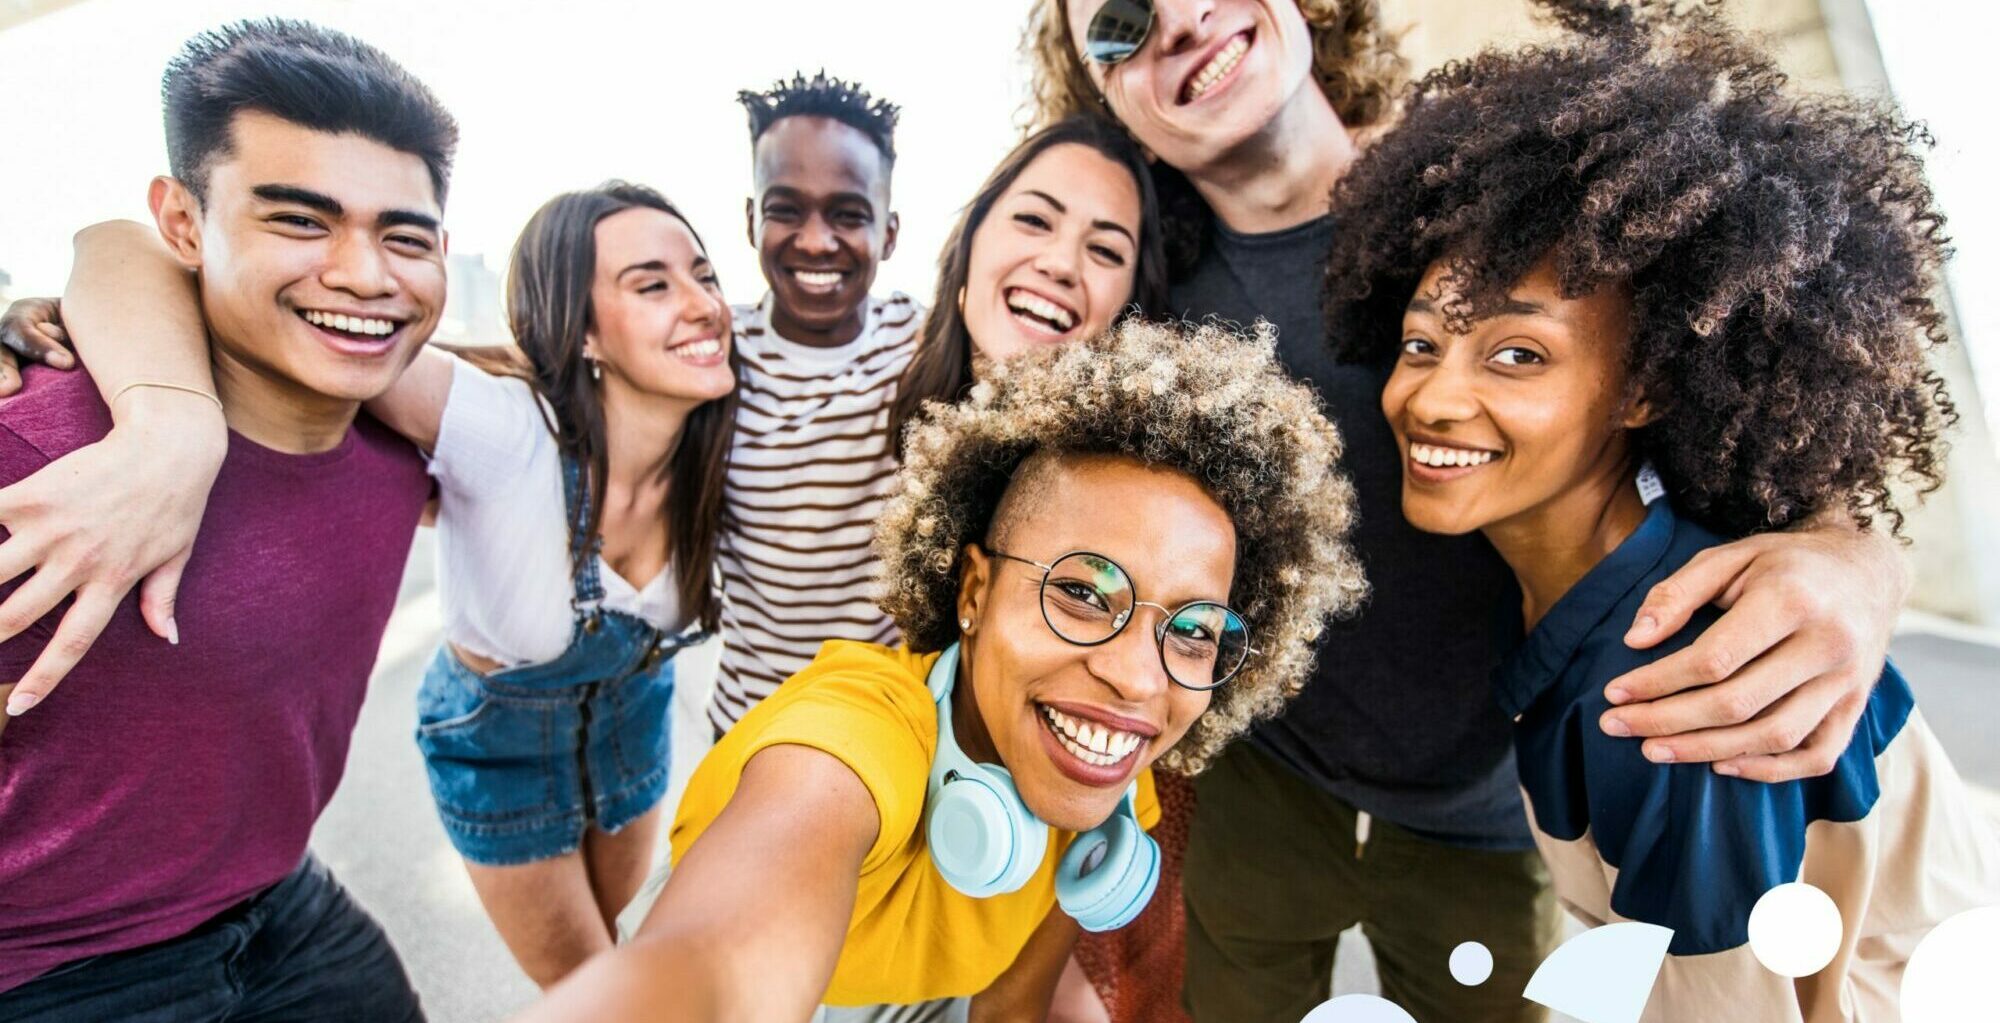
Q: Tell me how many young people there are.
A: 7